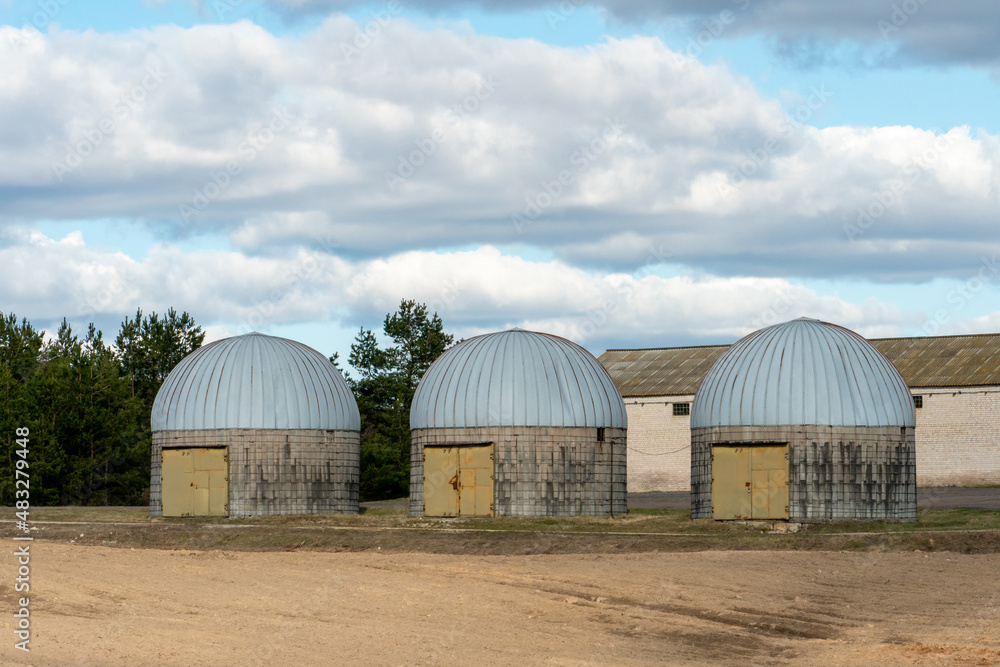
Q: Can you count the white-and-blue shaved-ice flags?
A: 0